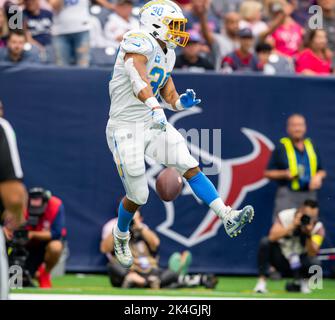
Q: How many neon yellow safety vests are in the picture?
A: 1